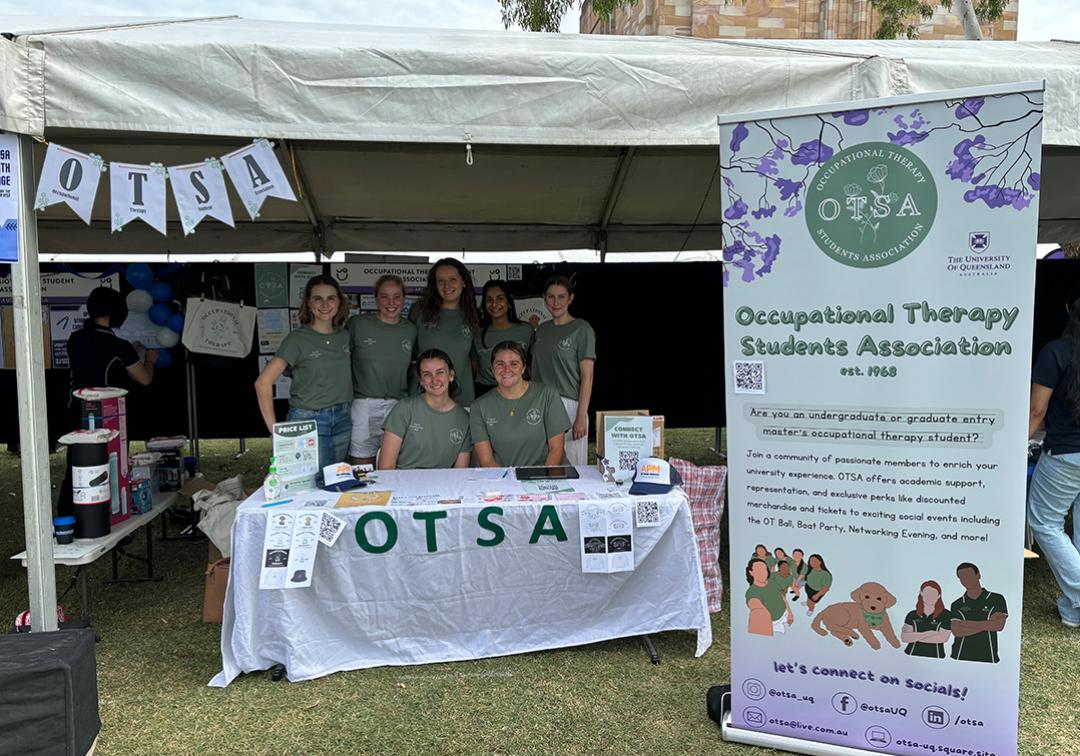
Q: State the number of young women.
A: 7